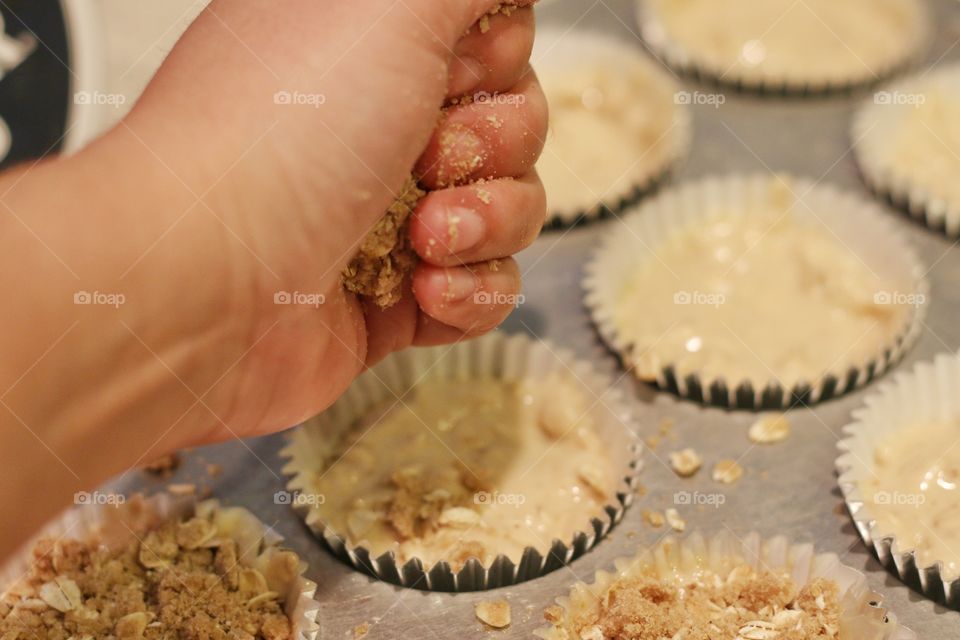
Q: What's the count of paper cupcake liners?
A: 8